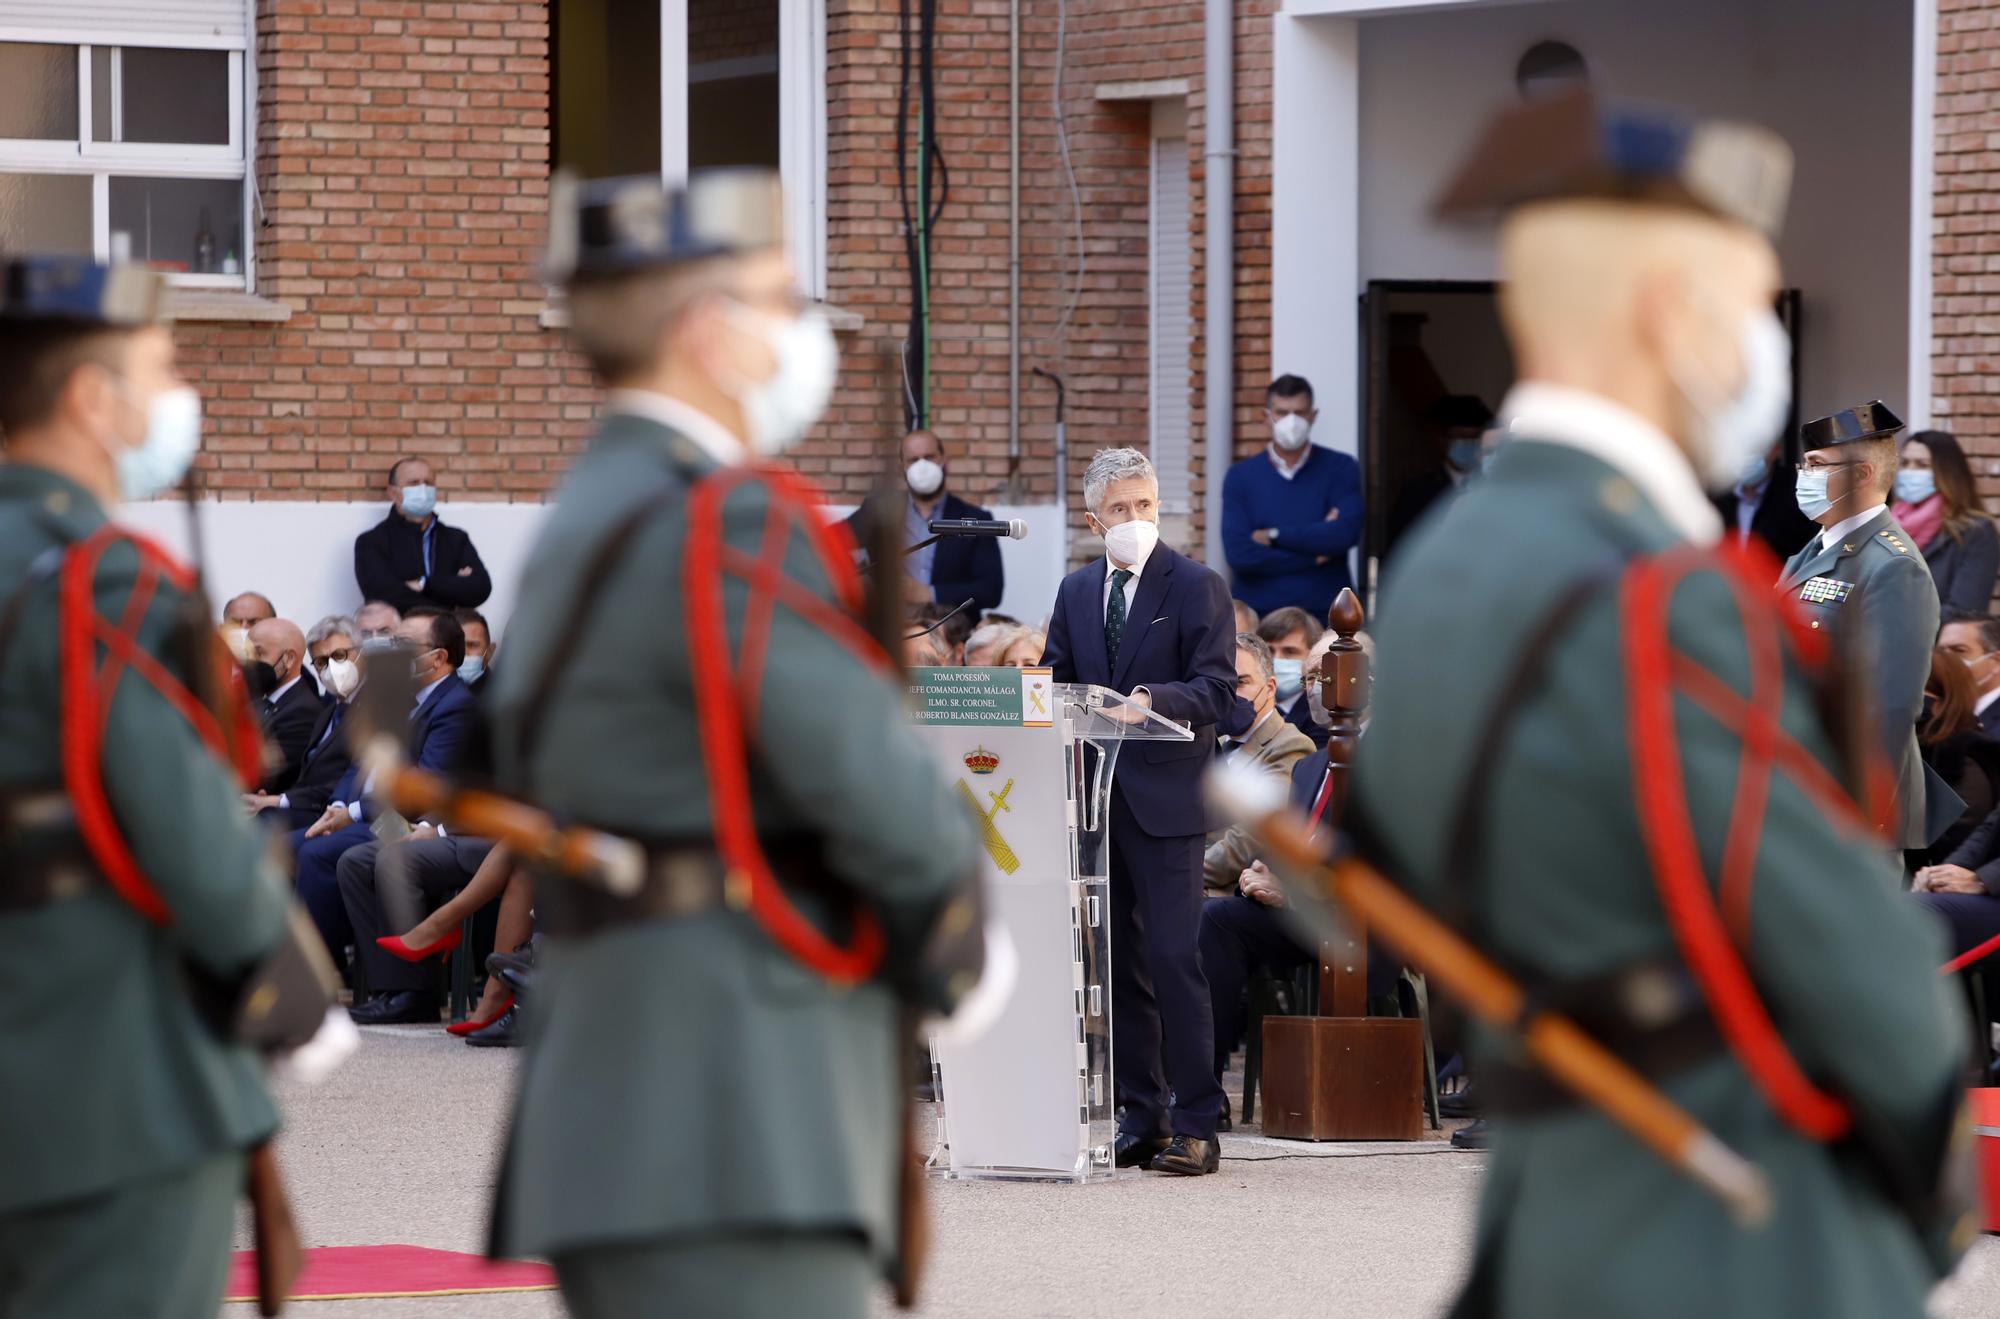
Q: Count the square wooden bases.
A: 1